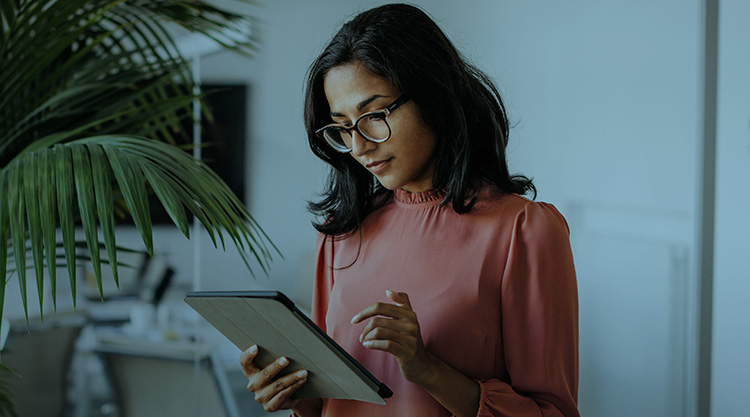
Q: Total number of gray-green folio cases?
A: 1